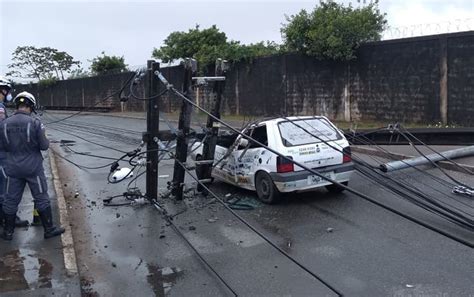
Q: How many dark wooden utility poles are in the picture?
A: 3